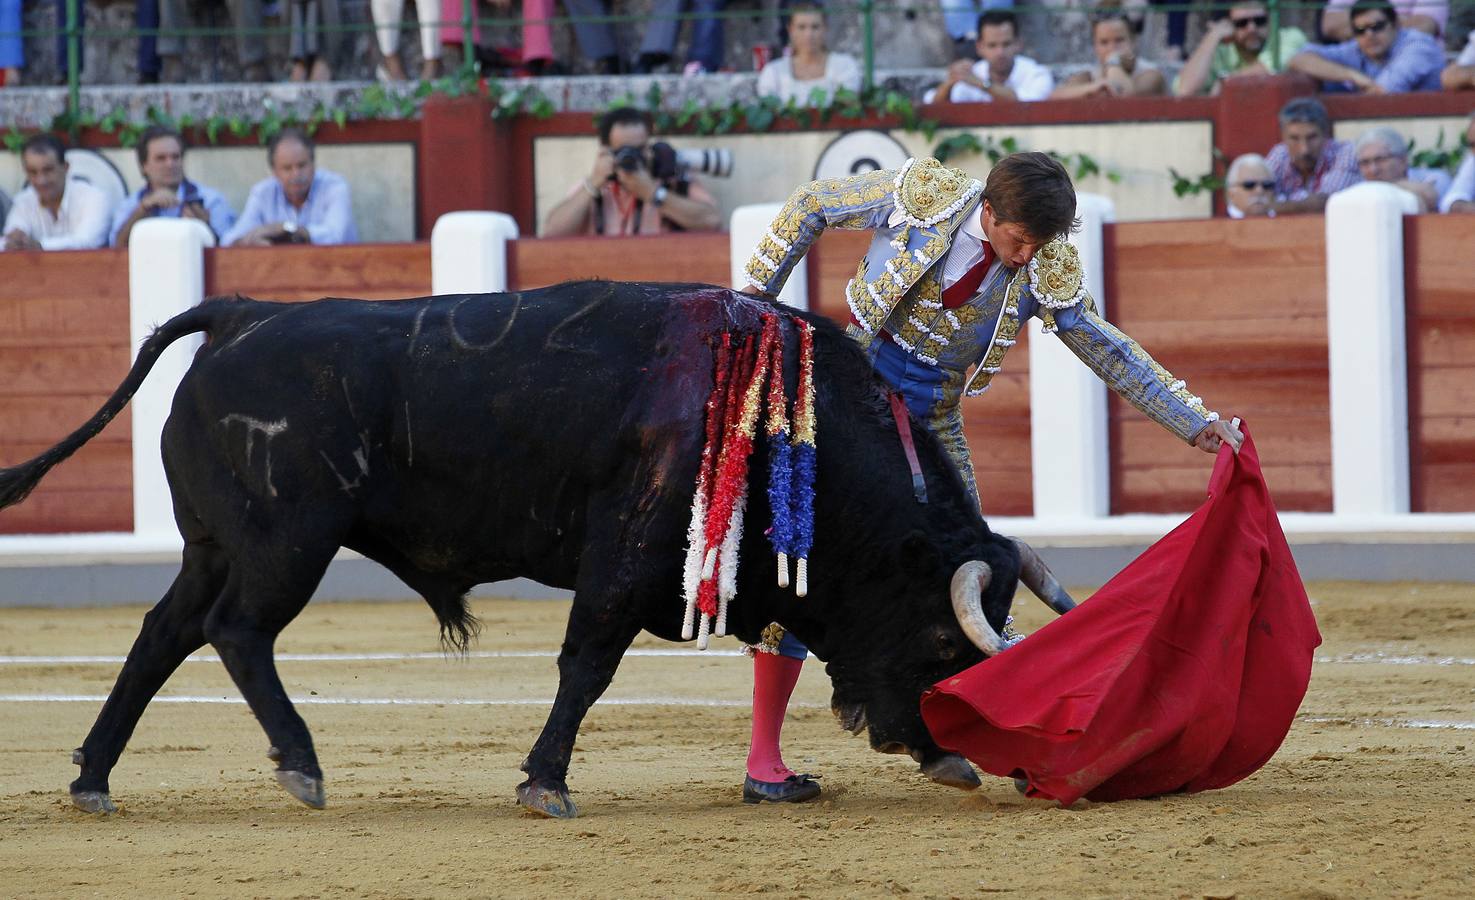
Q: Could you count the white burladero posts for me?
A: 5